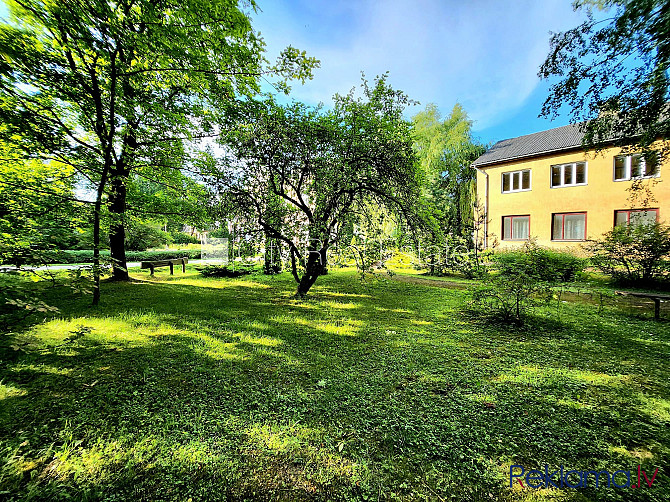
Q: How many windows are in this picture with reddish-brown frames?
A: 3